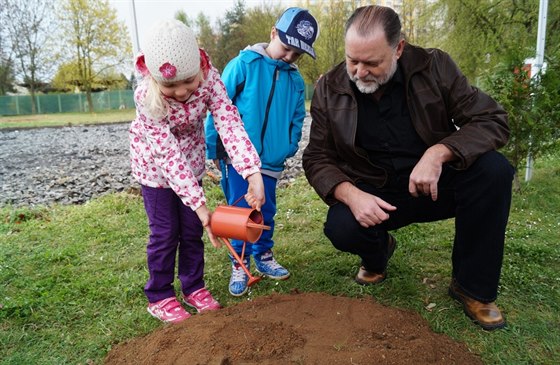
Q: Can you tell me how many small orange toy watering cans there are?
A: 1